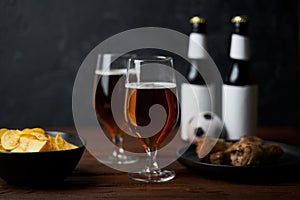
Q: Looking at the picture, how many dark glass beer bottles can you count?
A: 2